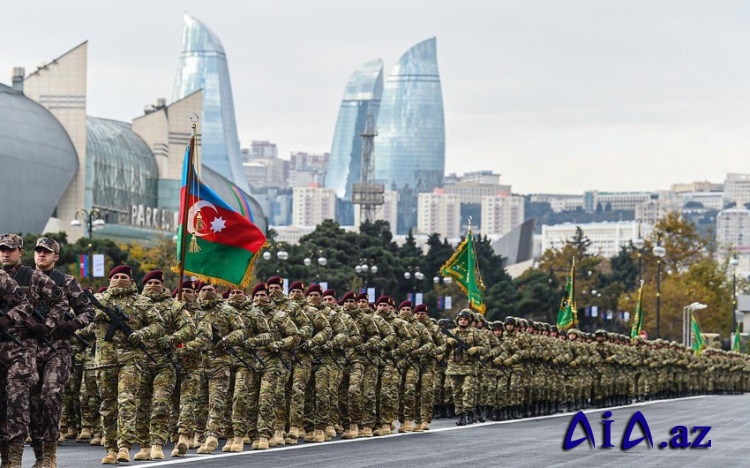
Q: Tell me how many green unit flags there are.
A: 5